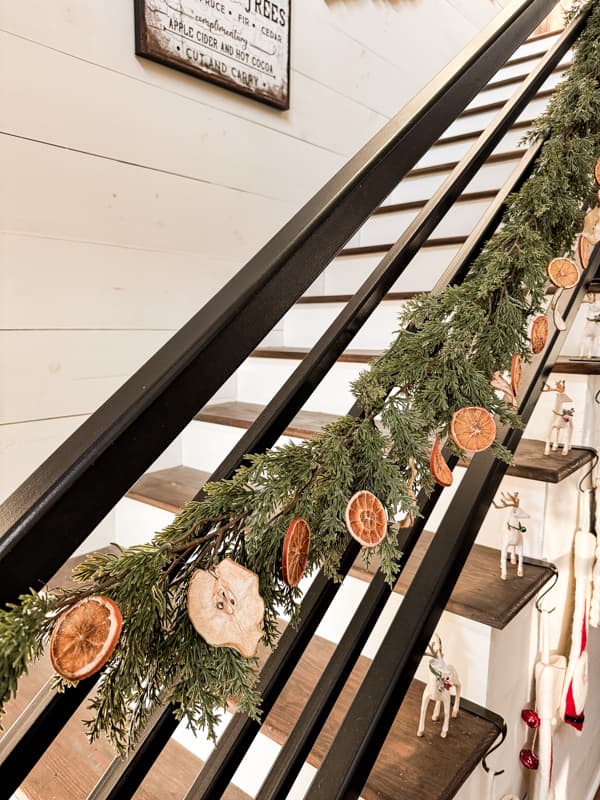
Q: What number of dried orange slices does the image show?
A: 10